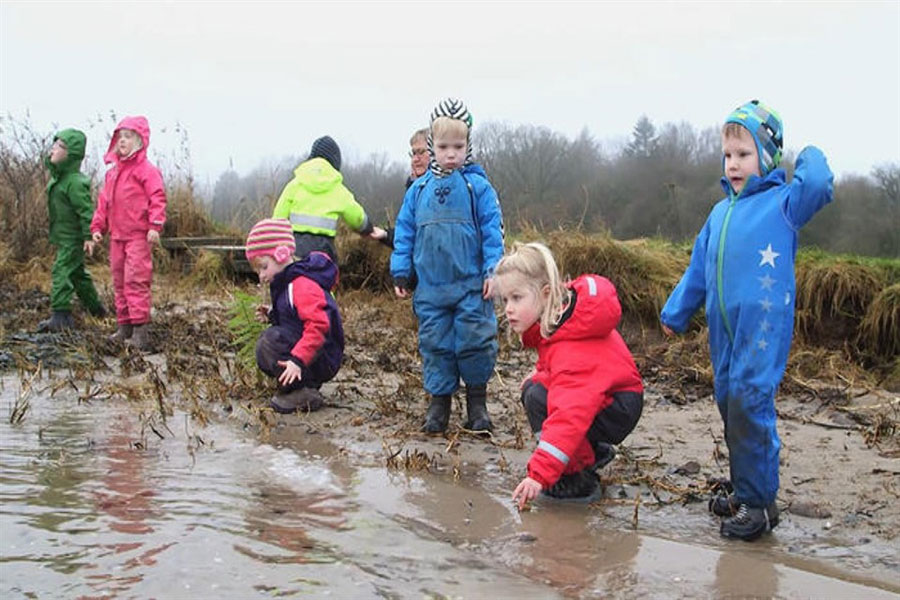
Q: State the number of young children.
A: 7